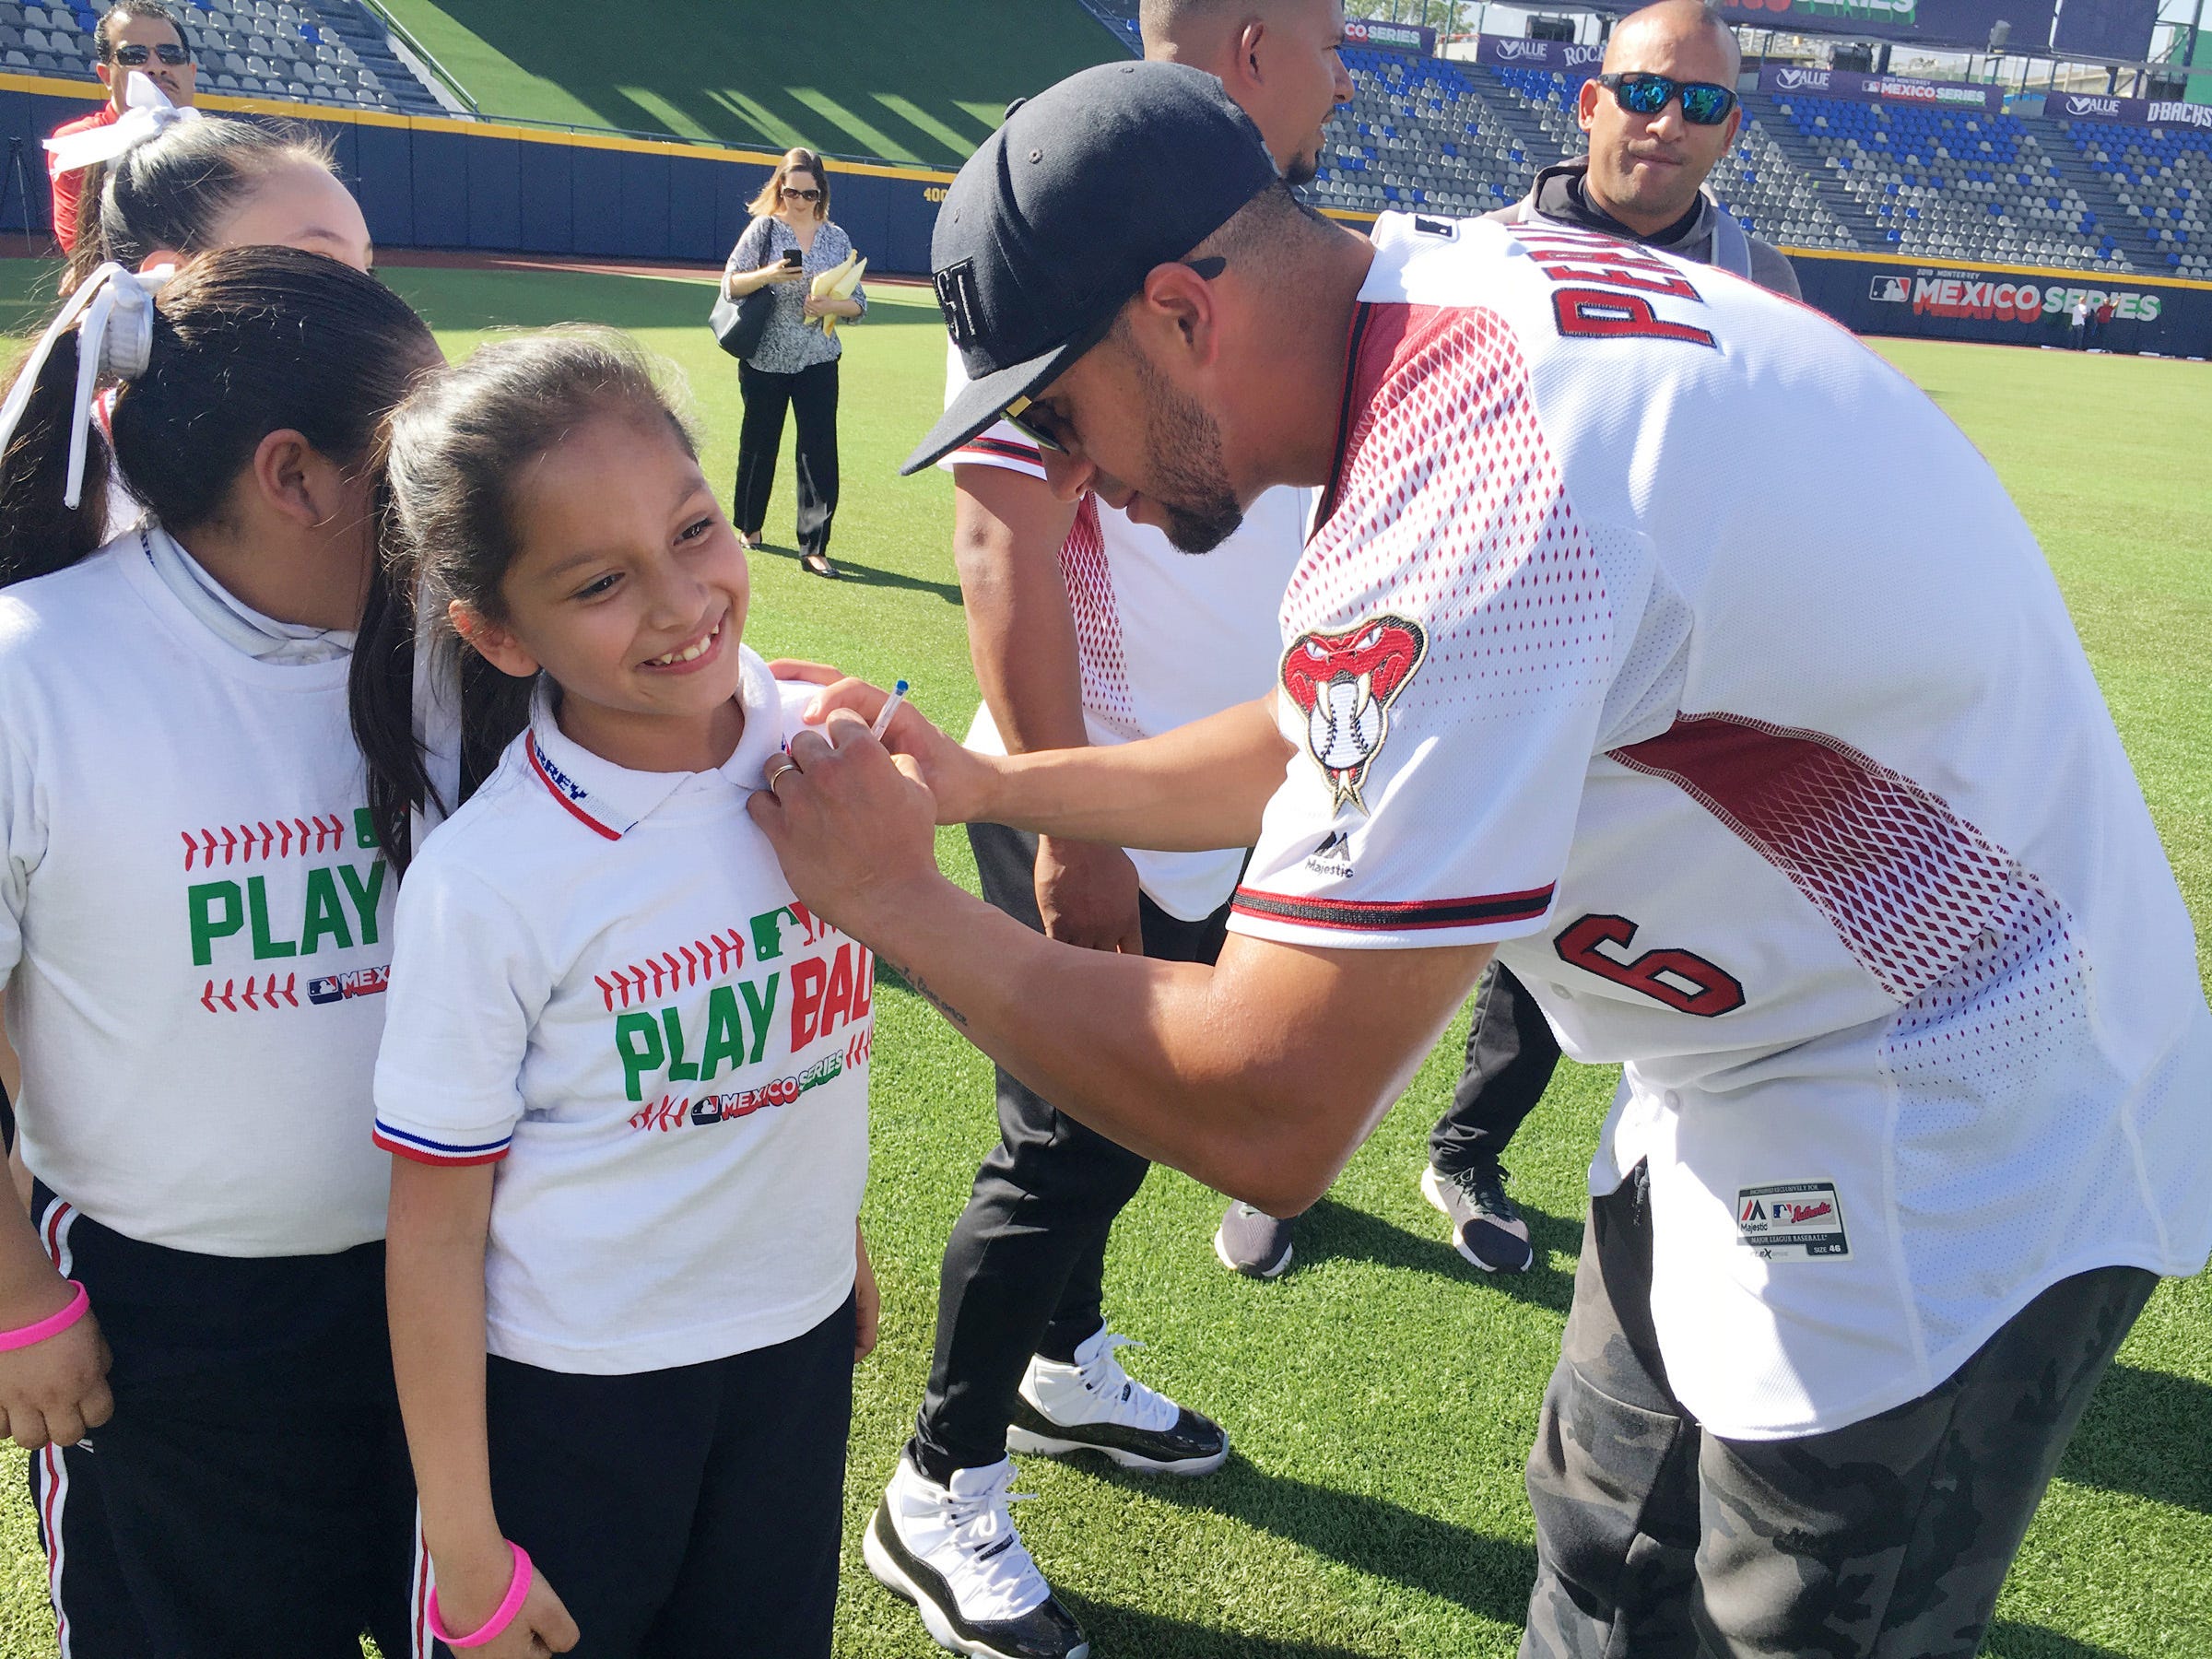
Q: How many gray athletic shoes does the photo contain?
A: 2